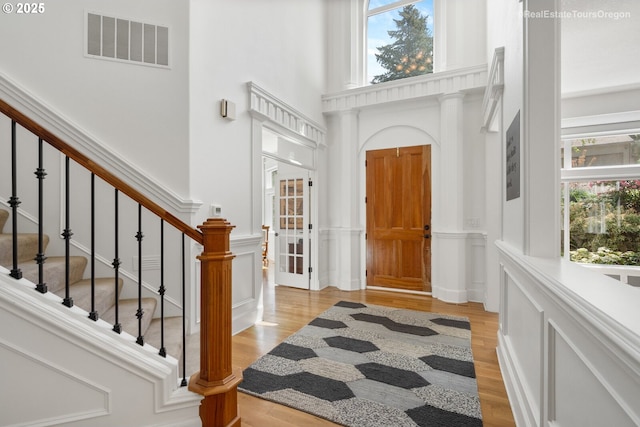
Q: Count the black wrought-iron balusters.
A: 8